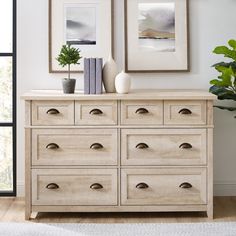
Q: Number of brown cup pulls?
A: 12